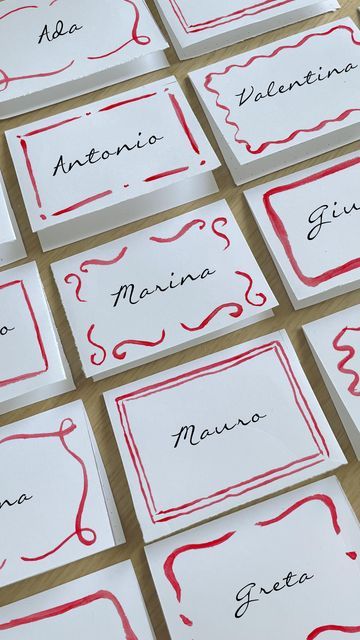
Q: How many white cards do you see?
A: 13